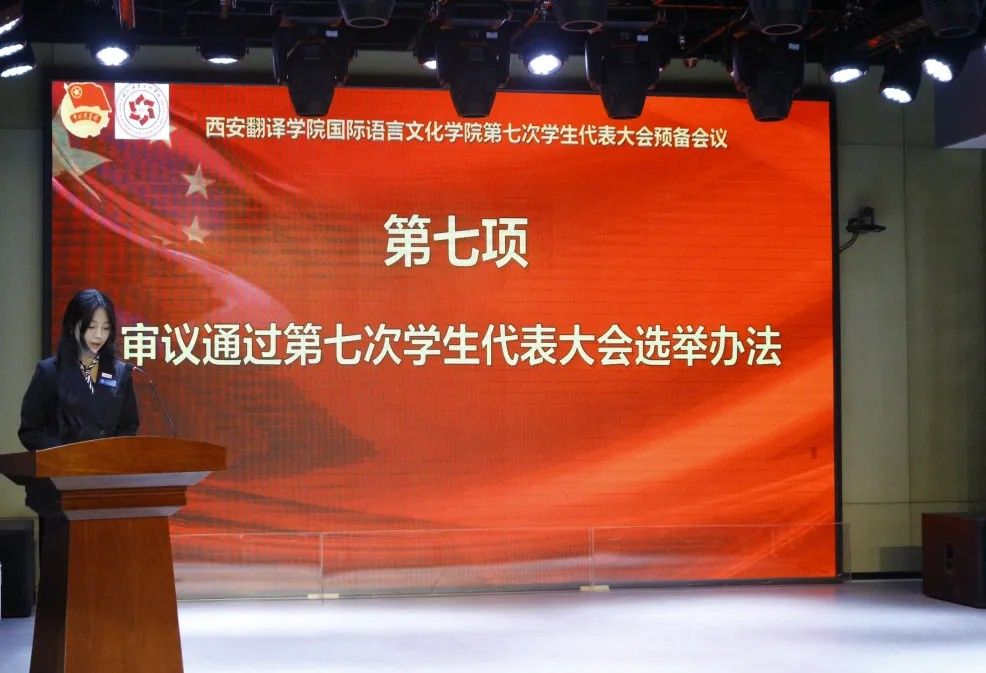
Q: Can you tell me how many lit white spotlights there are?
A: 10